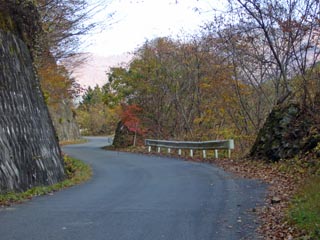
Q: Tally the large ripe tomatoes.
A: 0